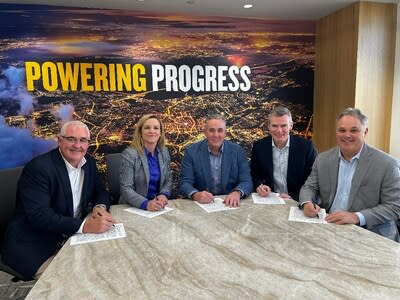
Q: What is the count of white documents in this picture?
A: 5